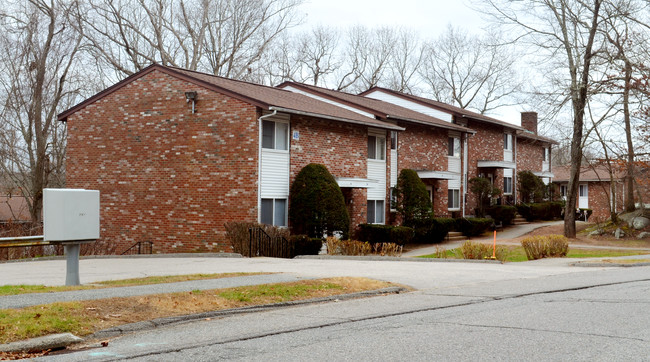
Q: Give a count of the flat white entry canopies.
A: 4